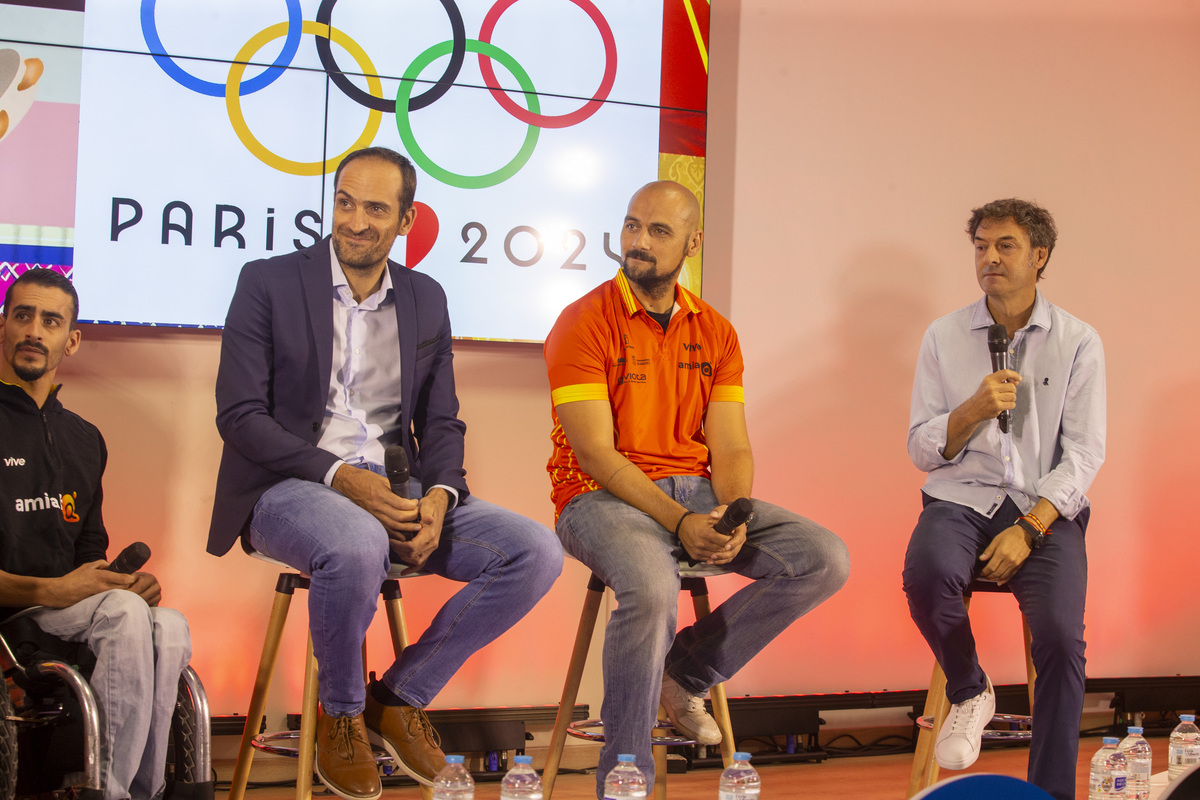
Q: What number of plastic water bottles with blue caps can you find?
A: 7